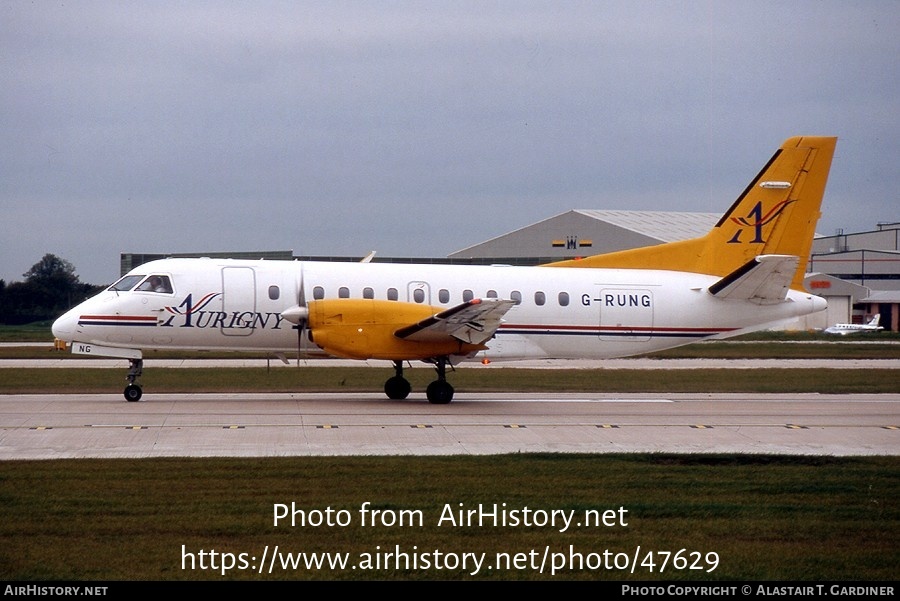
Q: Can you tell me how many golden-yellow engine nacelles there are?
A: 1